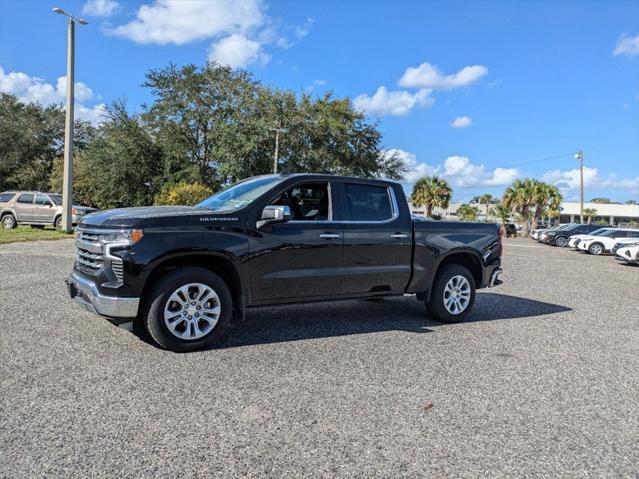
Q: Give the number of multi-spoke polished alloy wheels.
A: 2